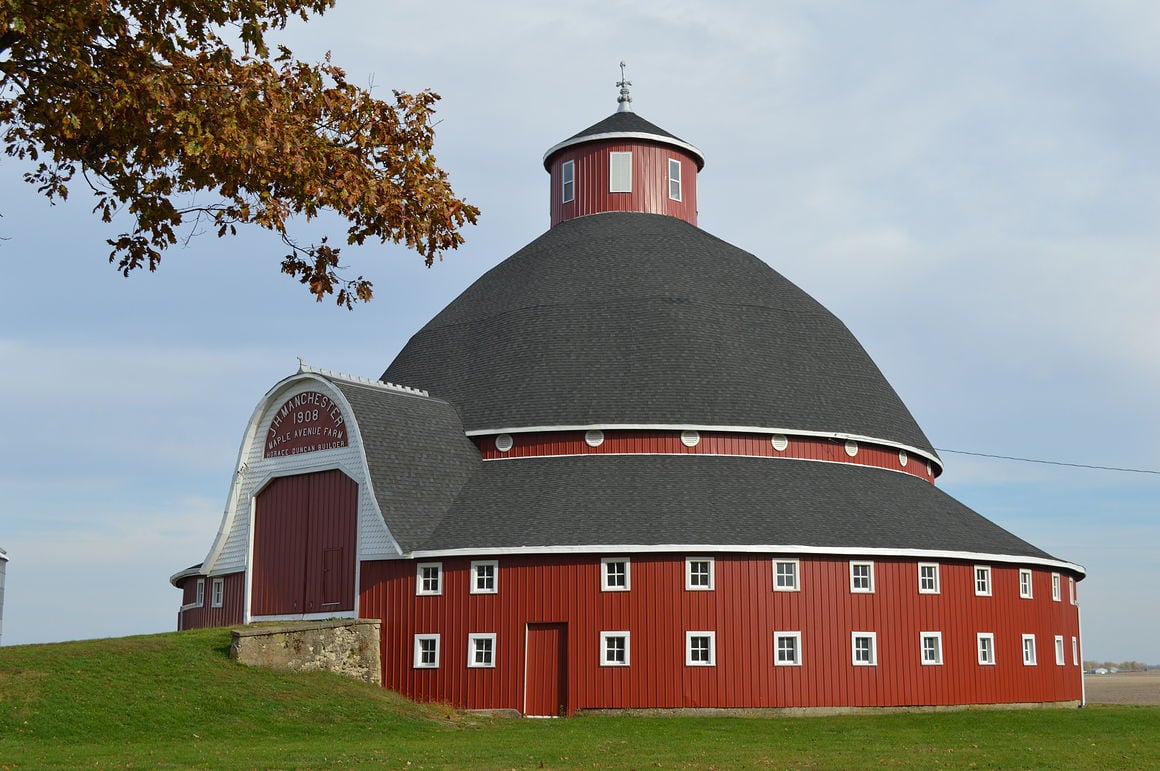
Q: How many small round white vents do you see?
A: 7